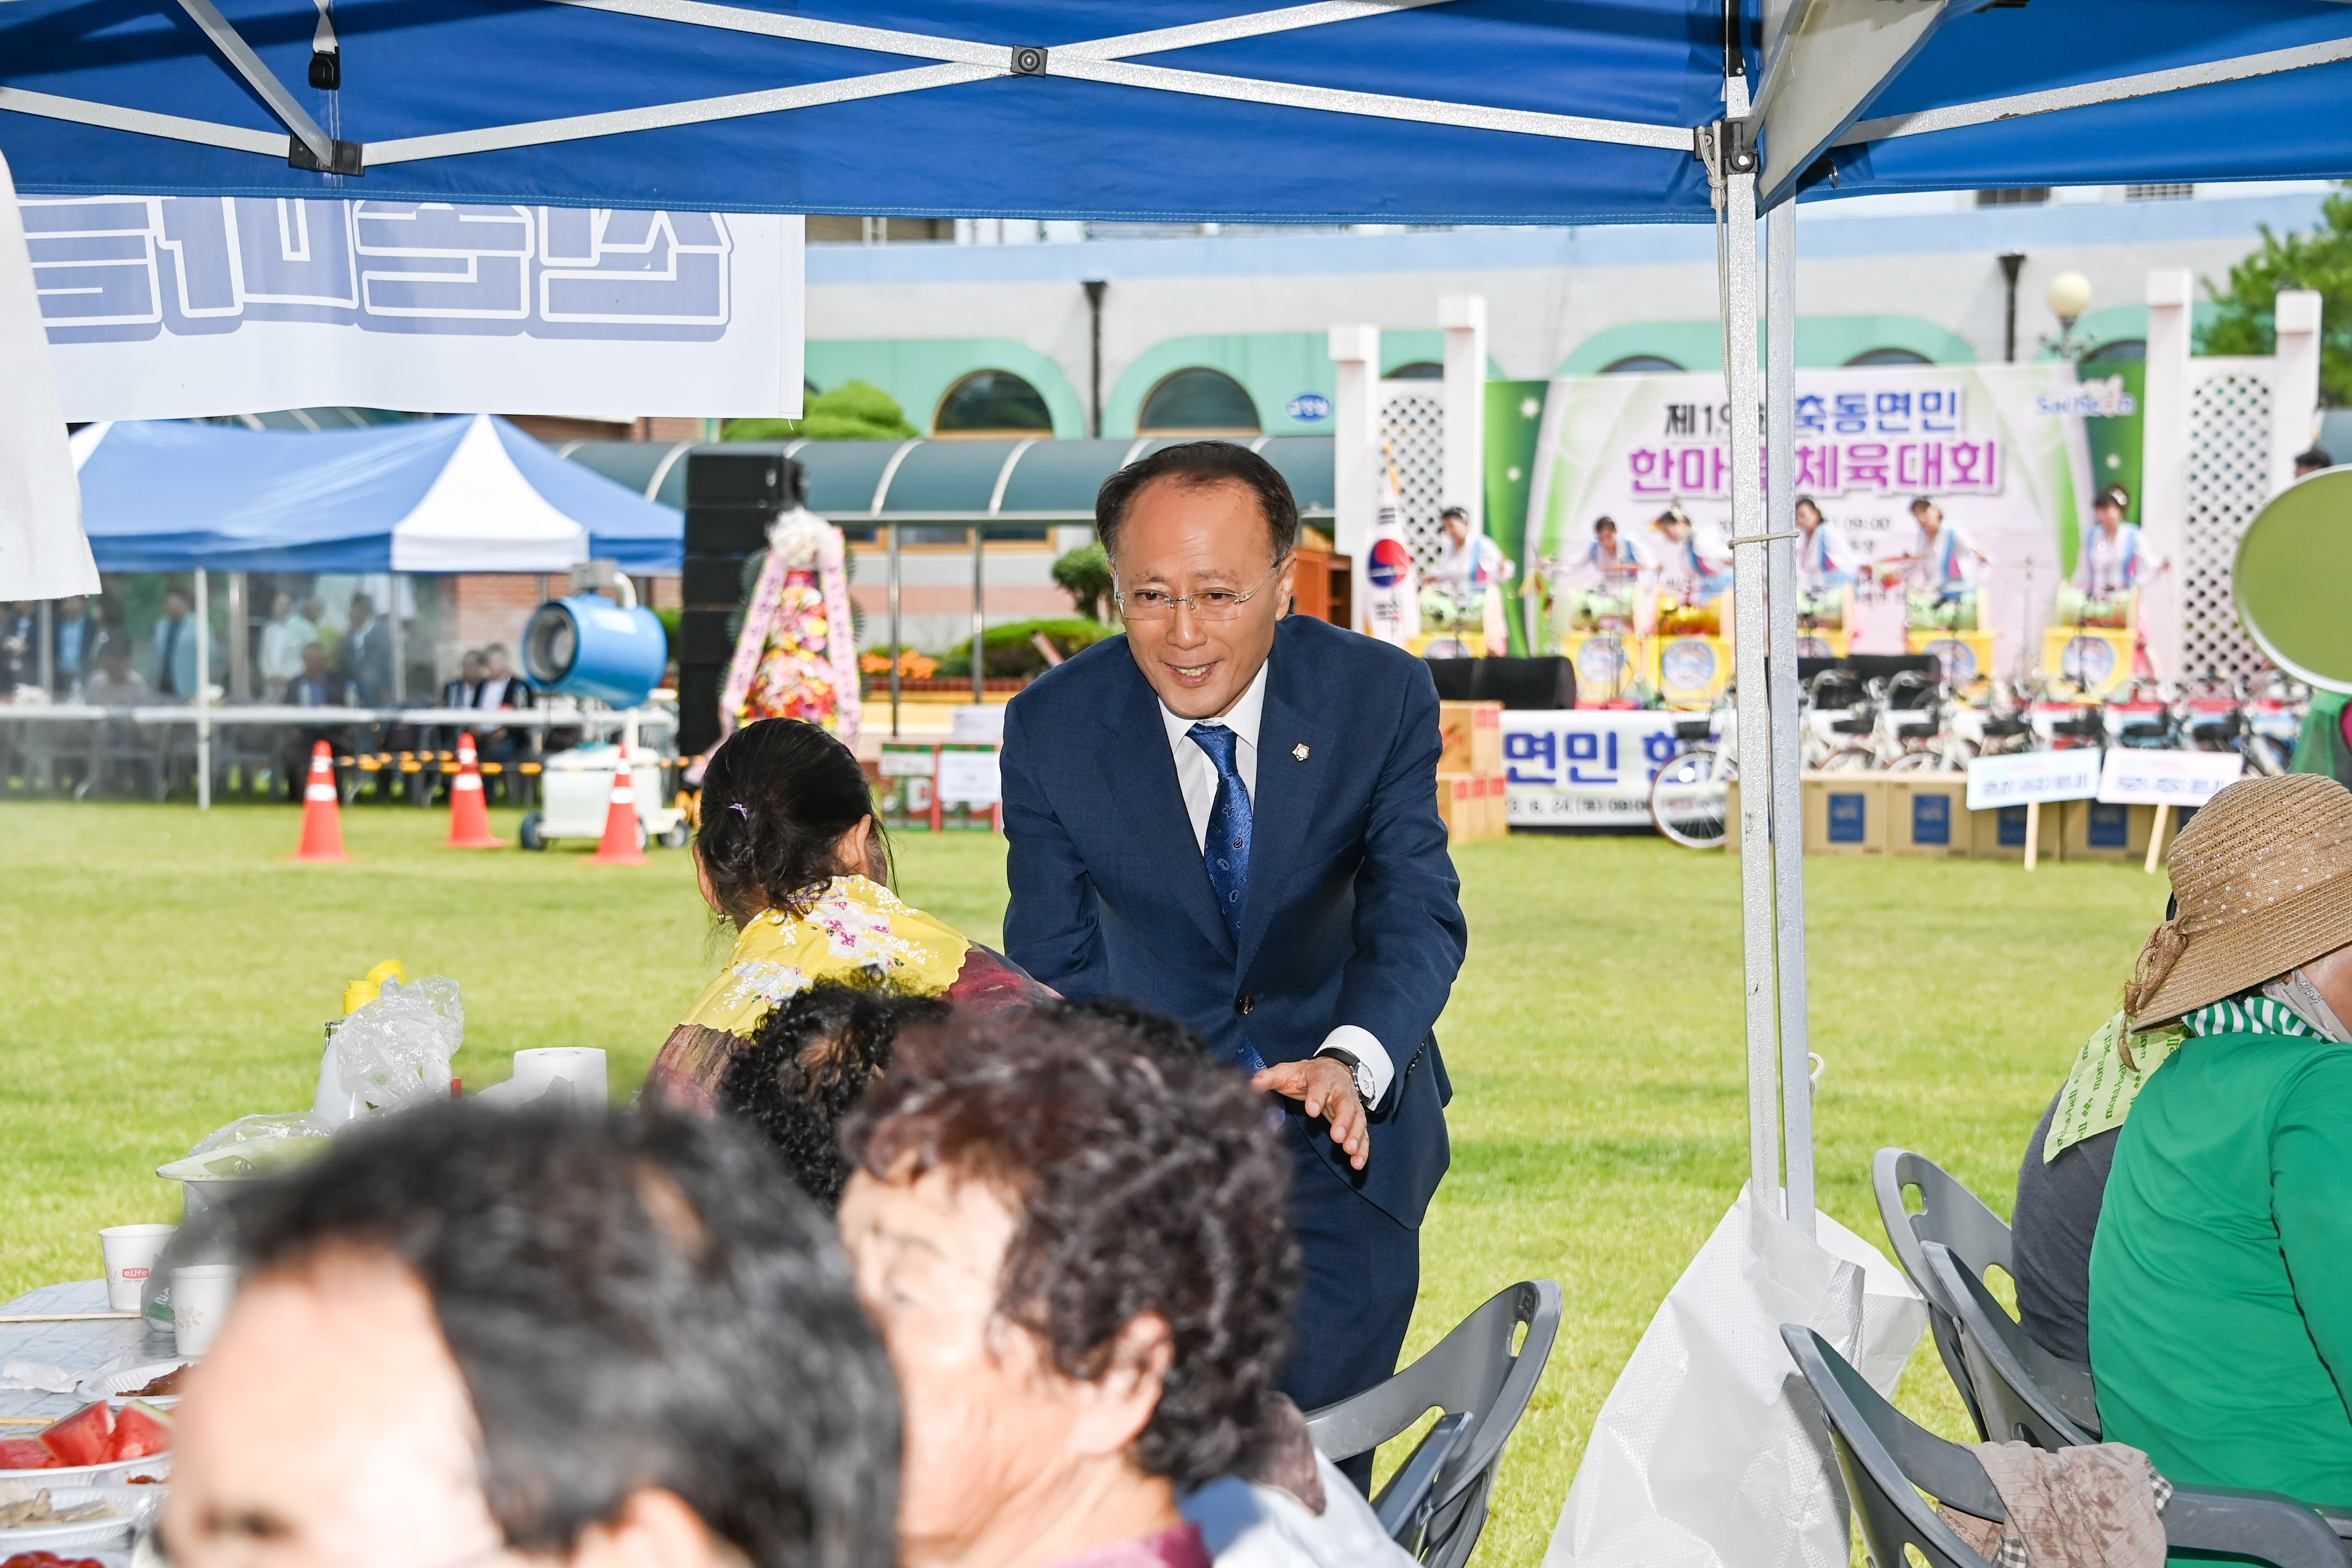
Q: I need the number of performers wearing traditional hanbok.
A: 6